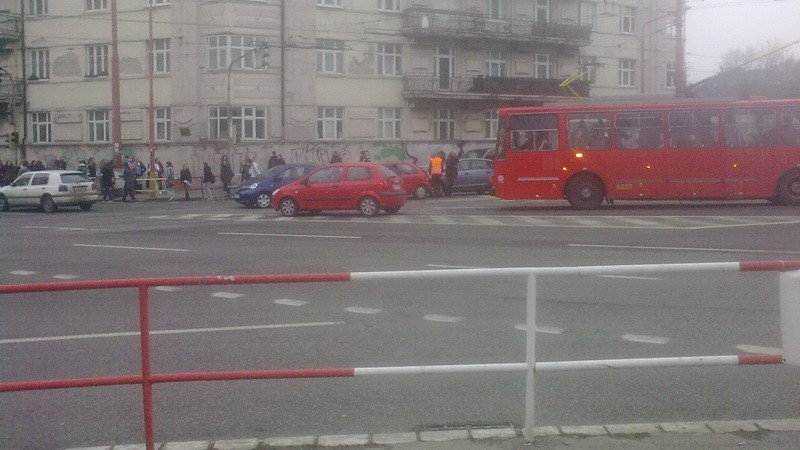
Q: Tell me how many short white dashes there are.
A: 10